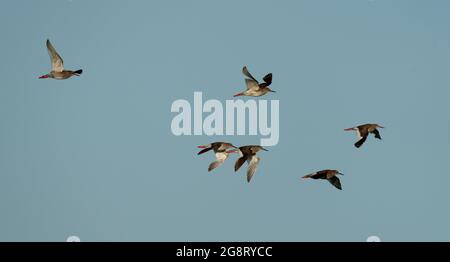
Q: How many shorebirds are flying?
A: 6